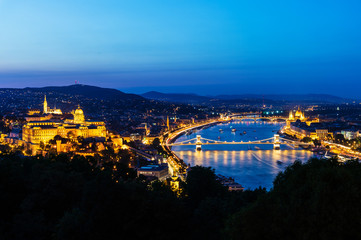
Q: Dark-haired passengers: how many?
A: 0